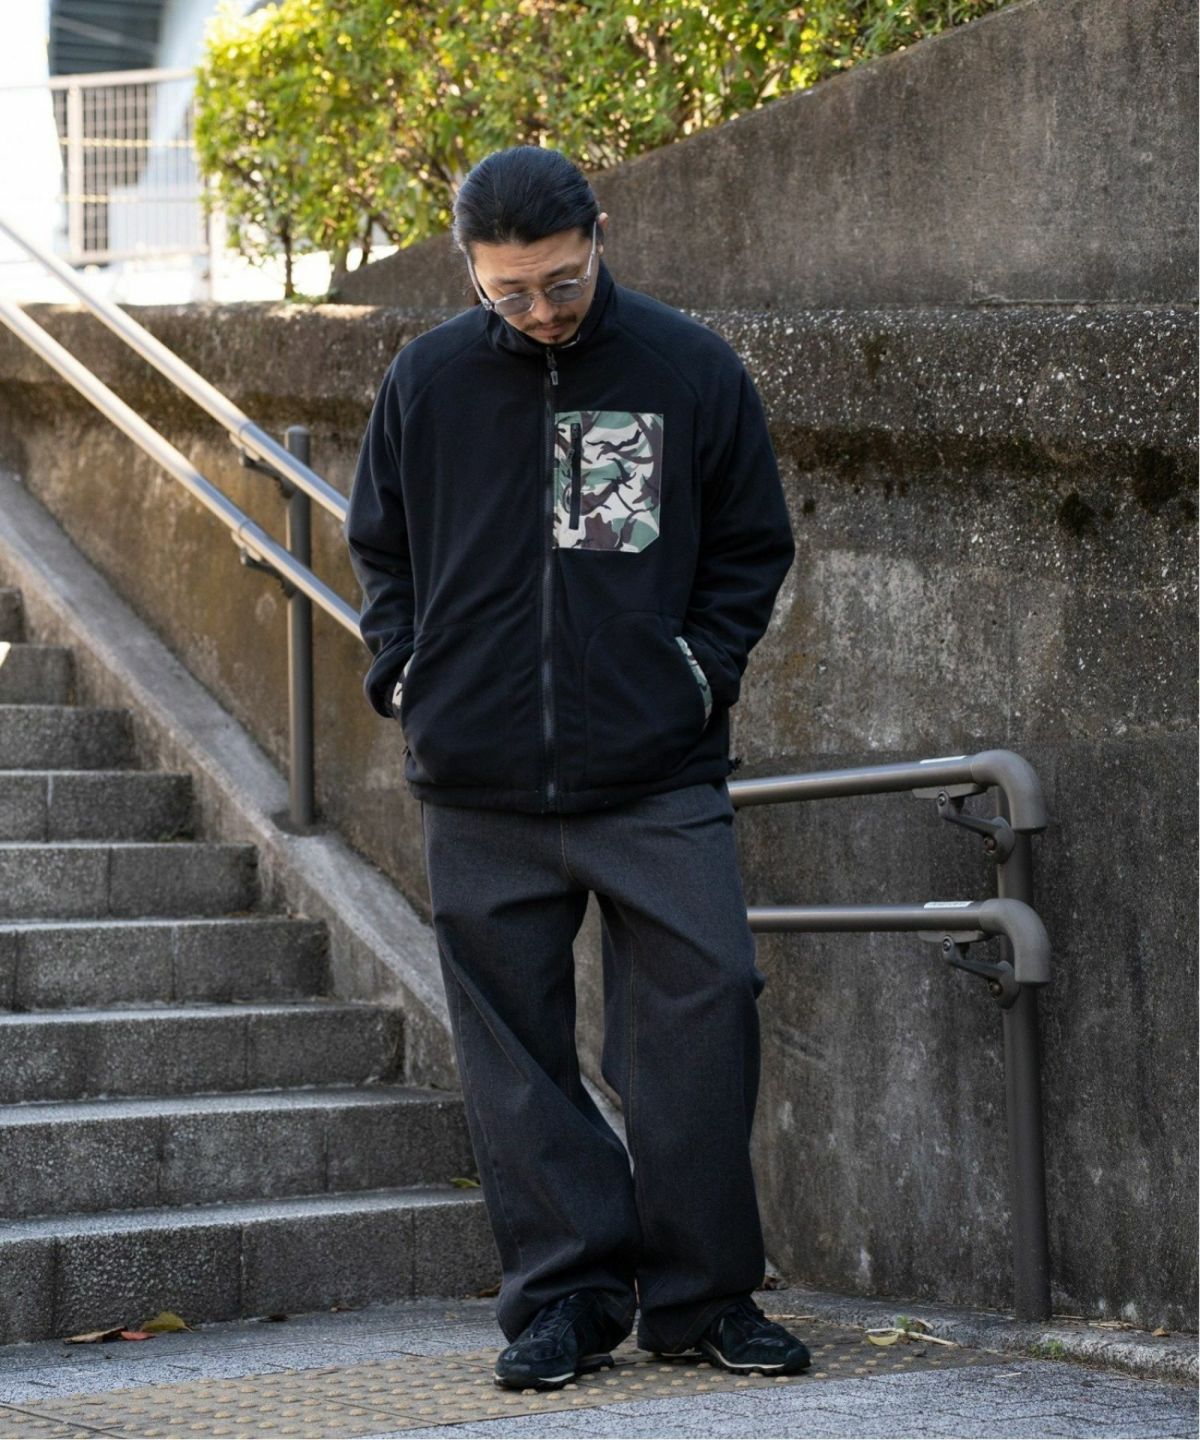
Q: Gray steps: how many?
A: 9